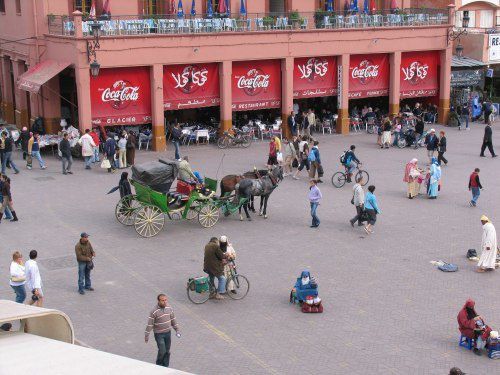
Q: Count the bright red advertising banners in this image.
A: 6